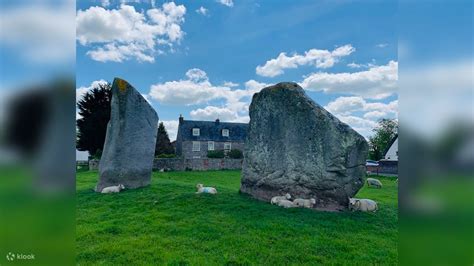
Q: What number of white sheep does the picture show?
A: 7